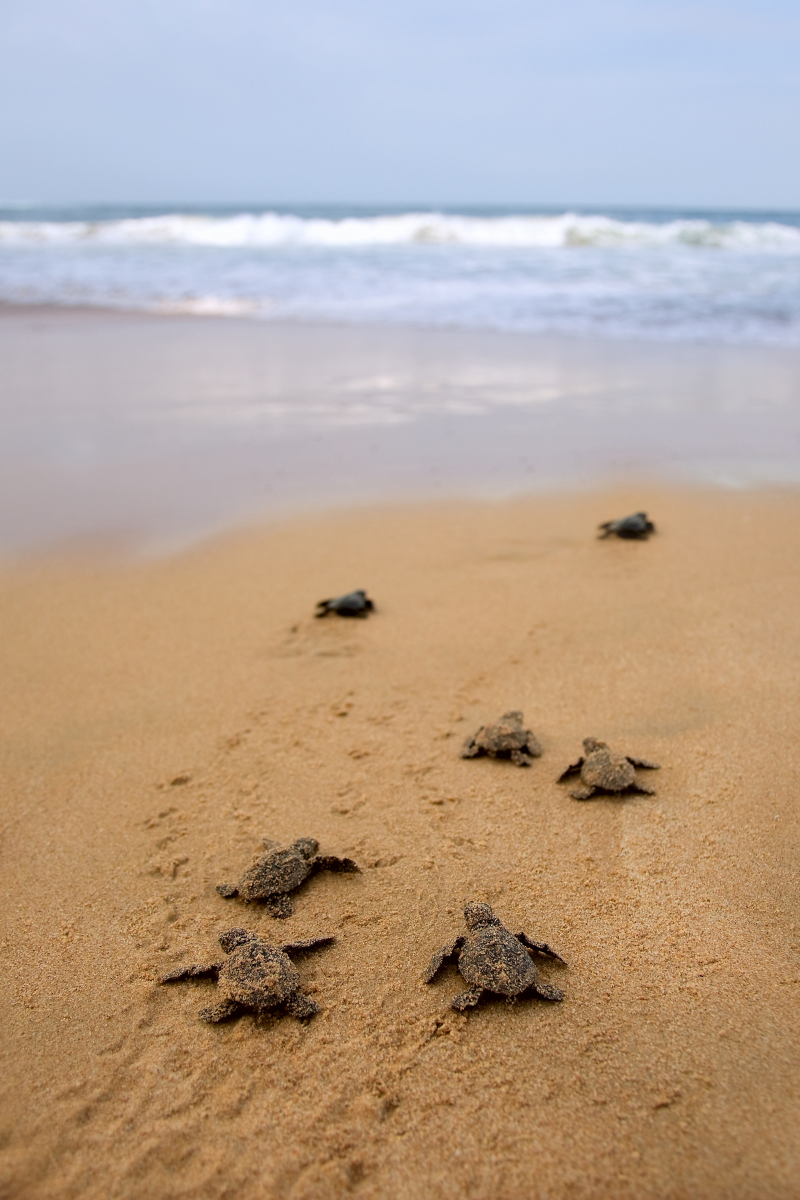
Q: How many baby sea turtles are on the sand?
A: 7